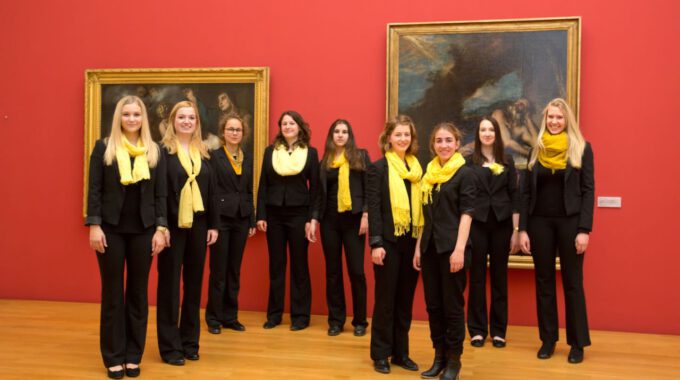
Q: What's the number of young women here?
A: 9